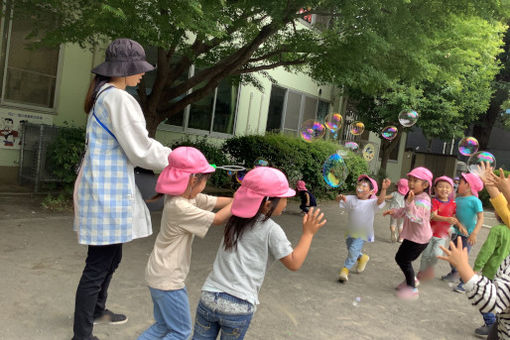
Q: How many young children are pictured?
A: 11